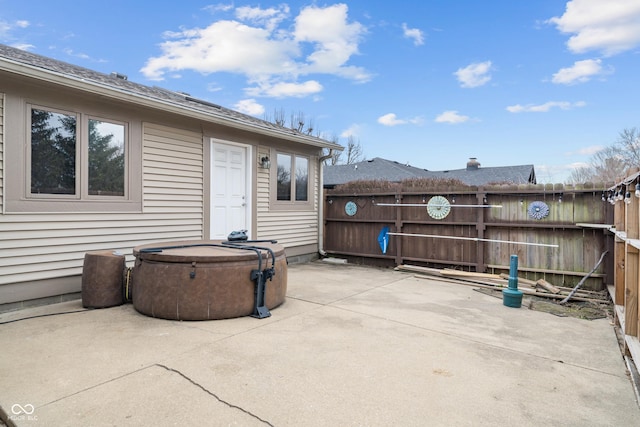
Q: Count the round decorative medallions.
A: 3